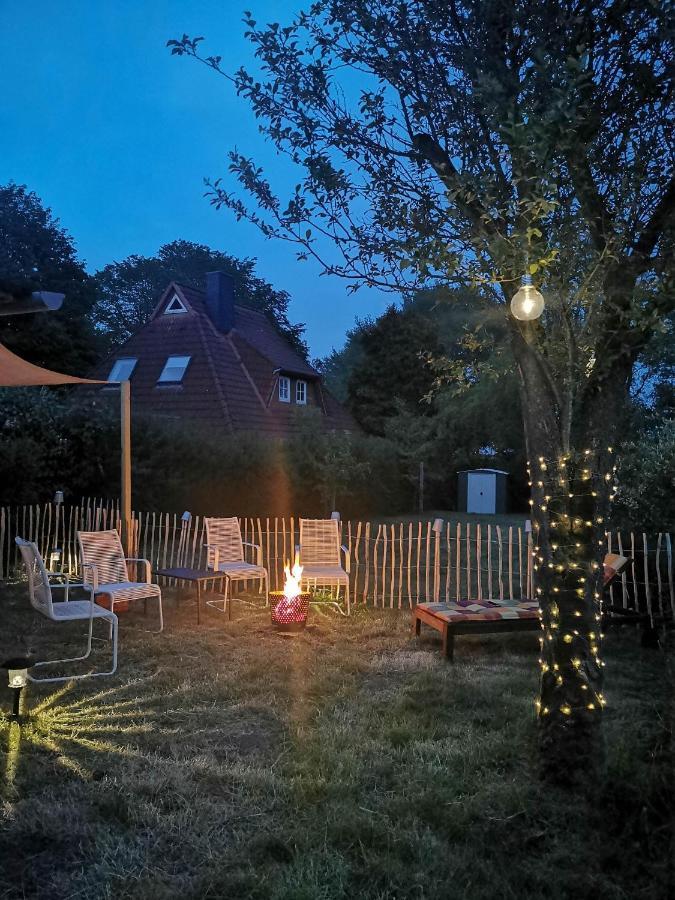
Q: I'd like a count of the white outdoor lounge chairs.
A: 4